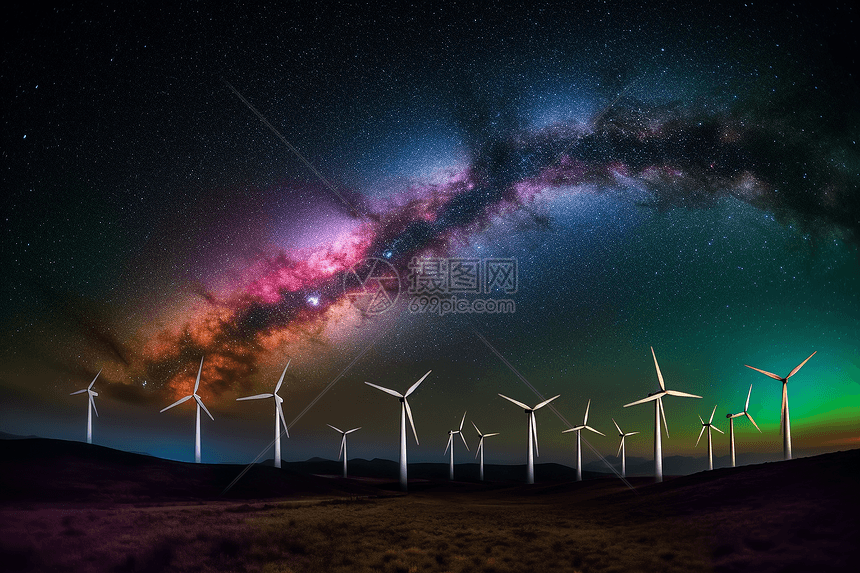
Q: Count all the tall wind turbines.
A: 14